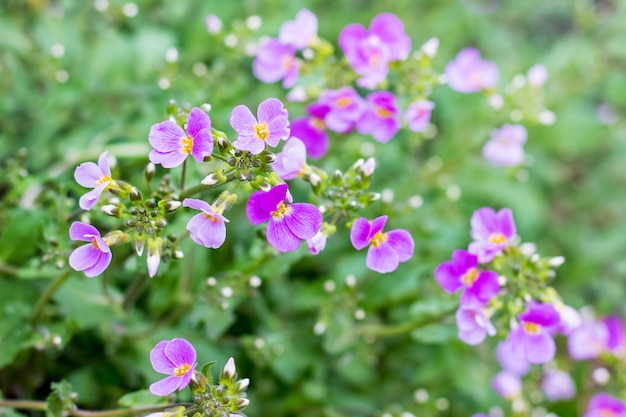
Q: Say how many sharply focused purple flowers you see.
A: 8